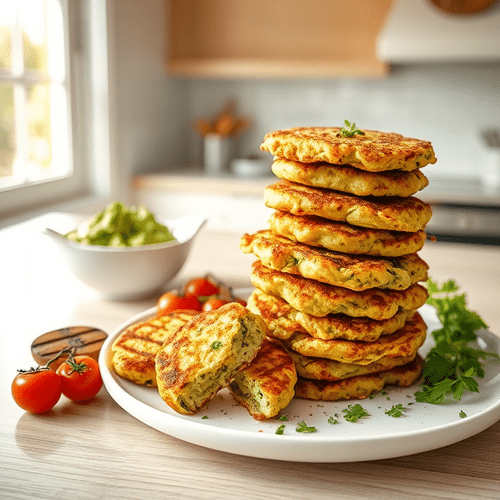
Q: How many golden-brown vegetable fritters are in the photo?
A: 13